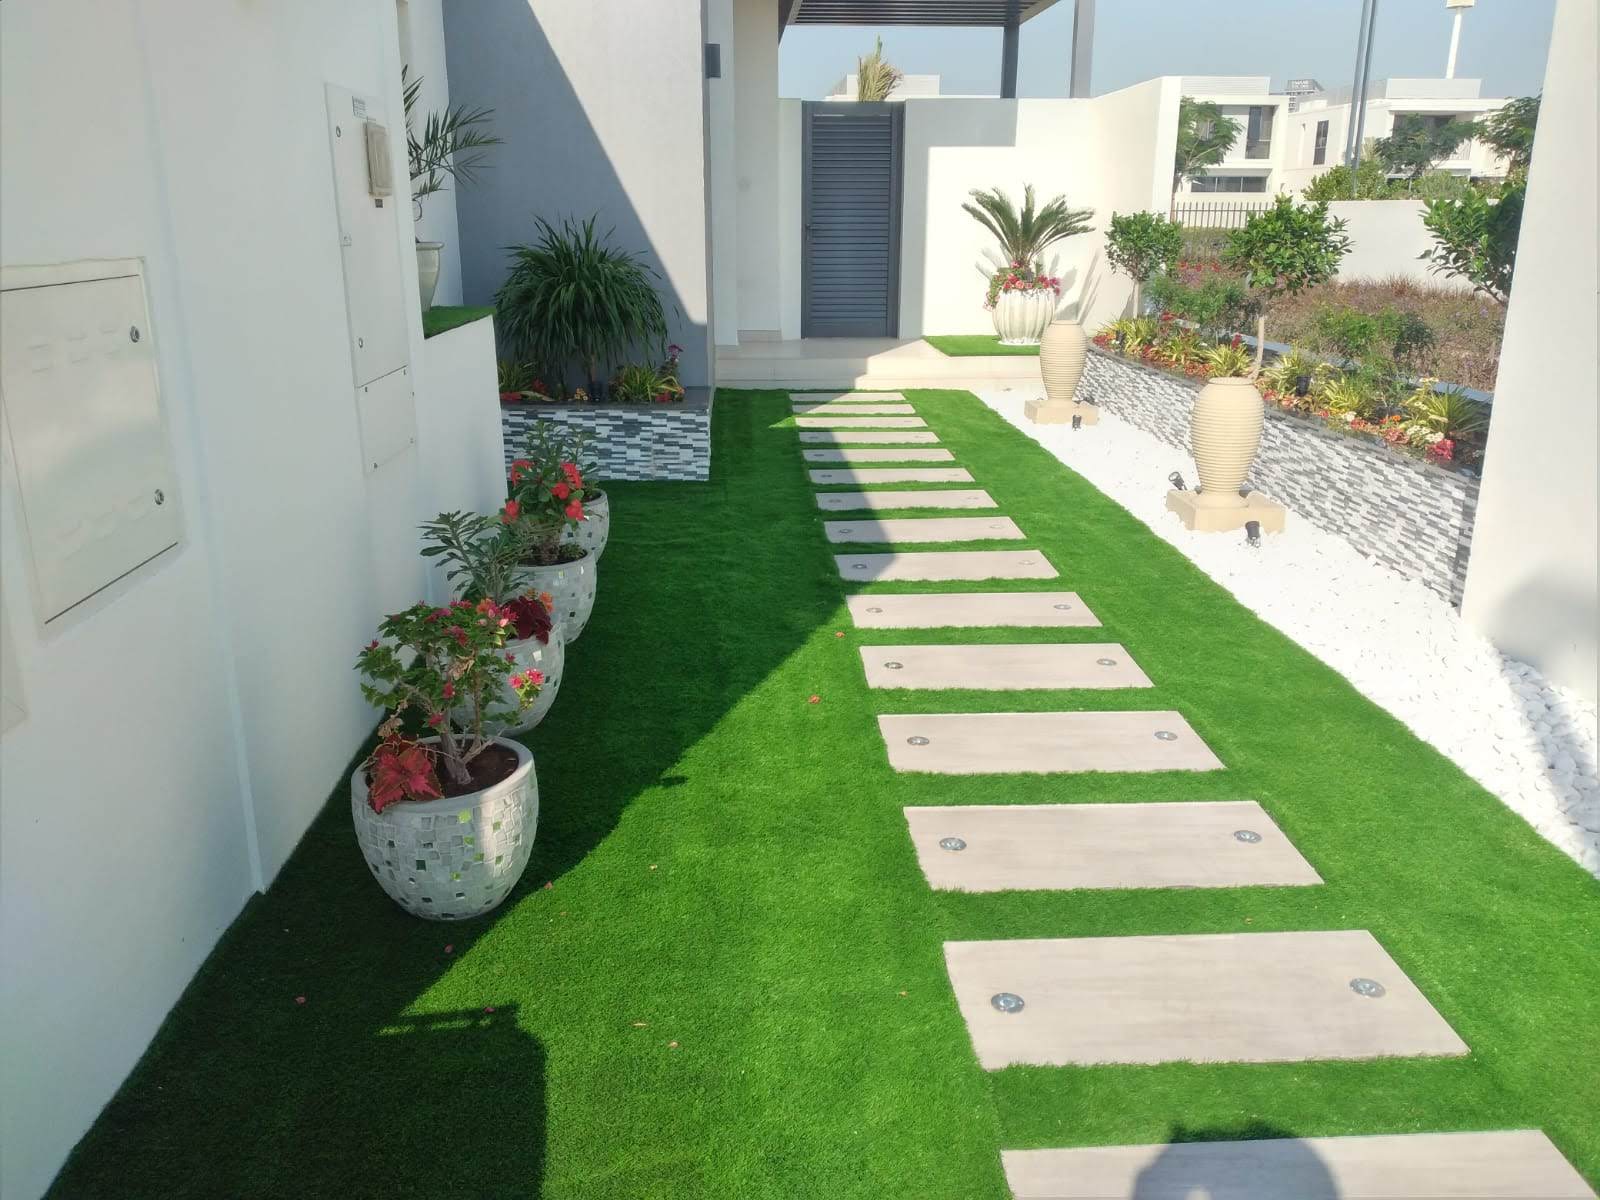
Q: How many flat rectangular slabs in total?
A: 15